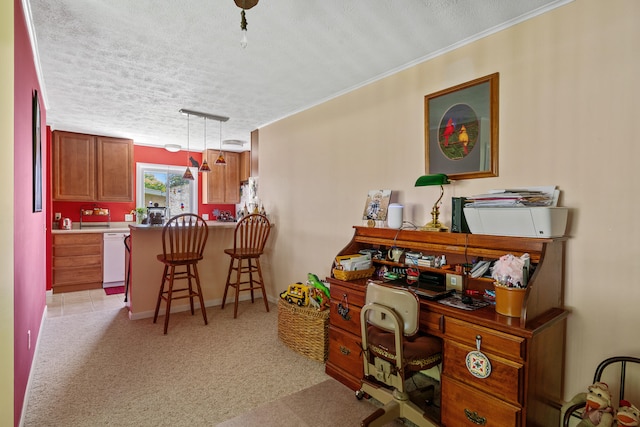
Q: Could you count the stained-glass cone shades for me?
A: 3